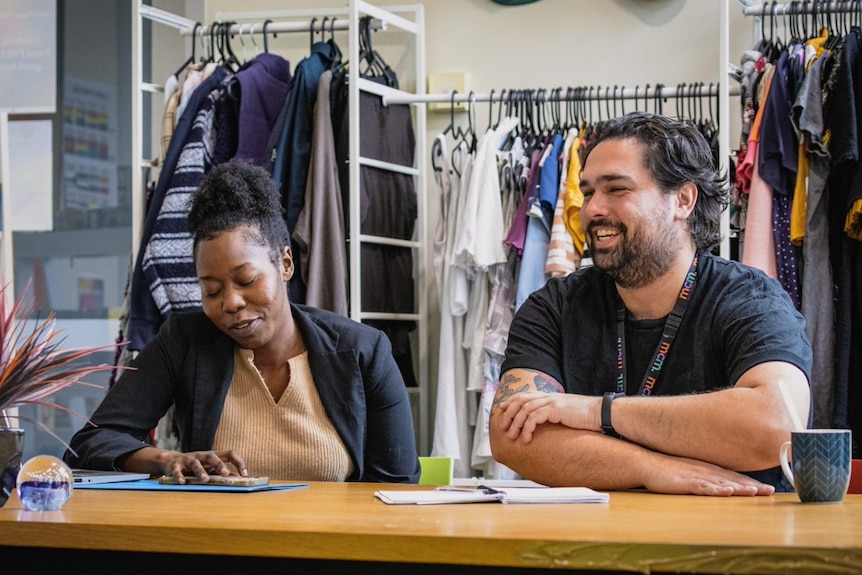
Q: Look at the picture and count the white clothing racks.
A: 3